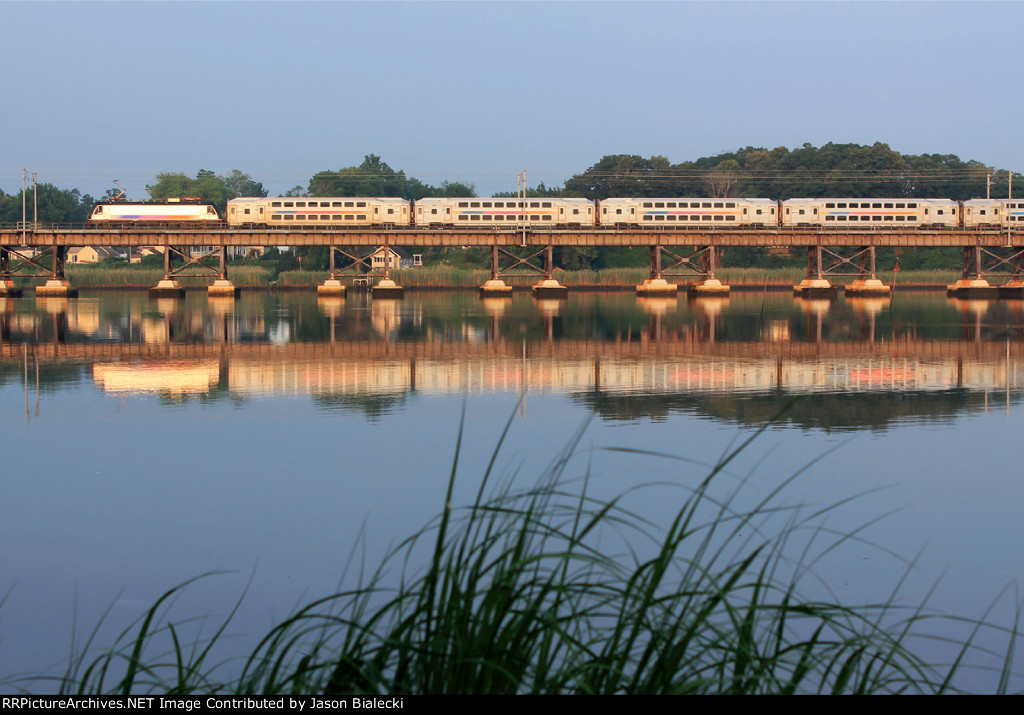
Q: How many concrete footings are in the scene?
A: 14